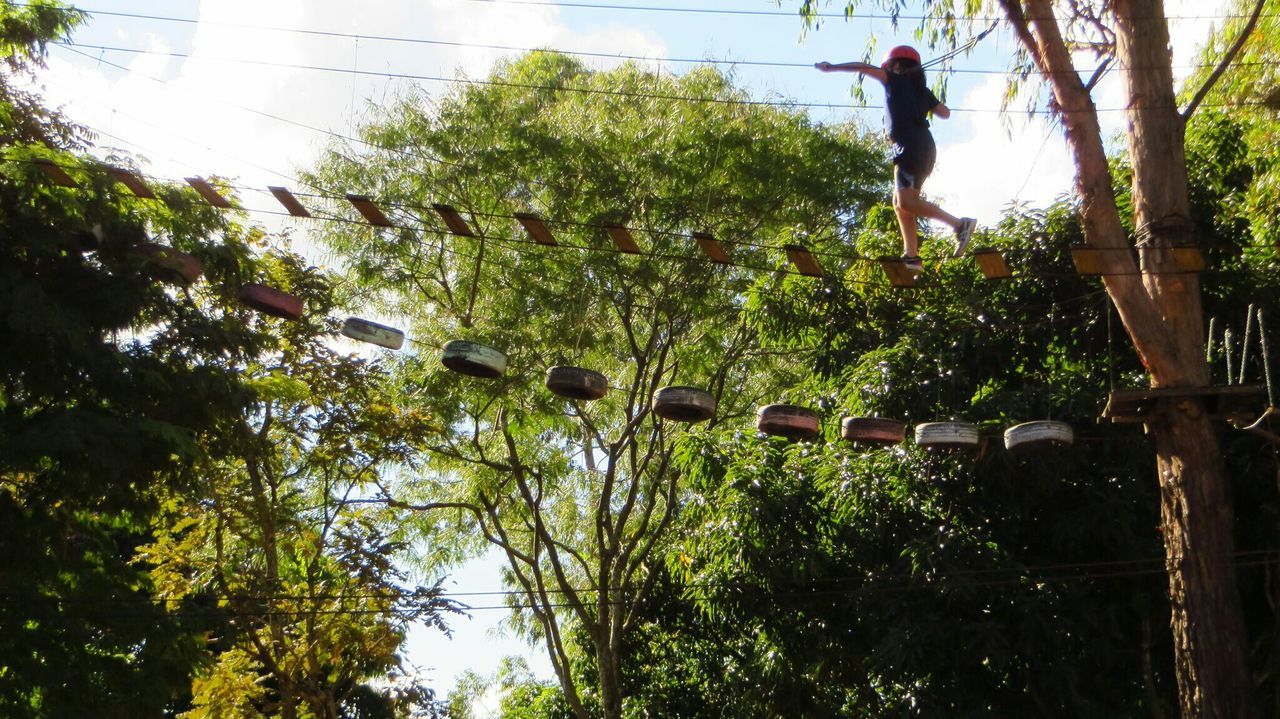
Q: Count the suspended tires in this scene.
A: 11